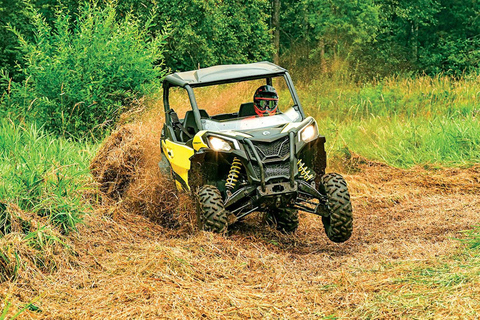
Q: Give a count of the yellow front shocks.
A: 2